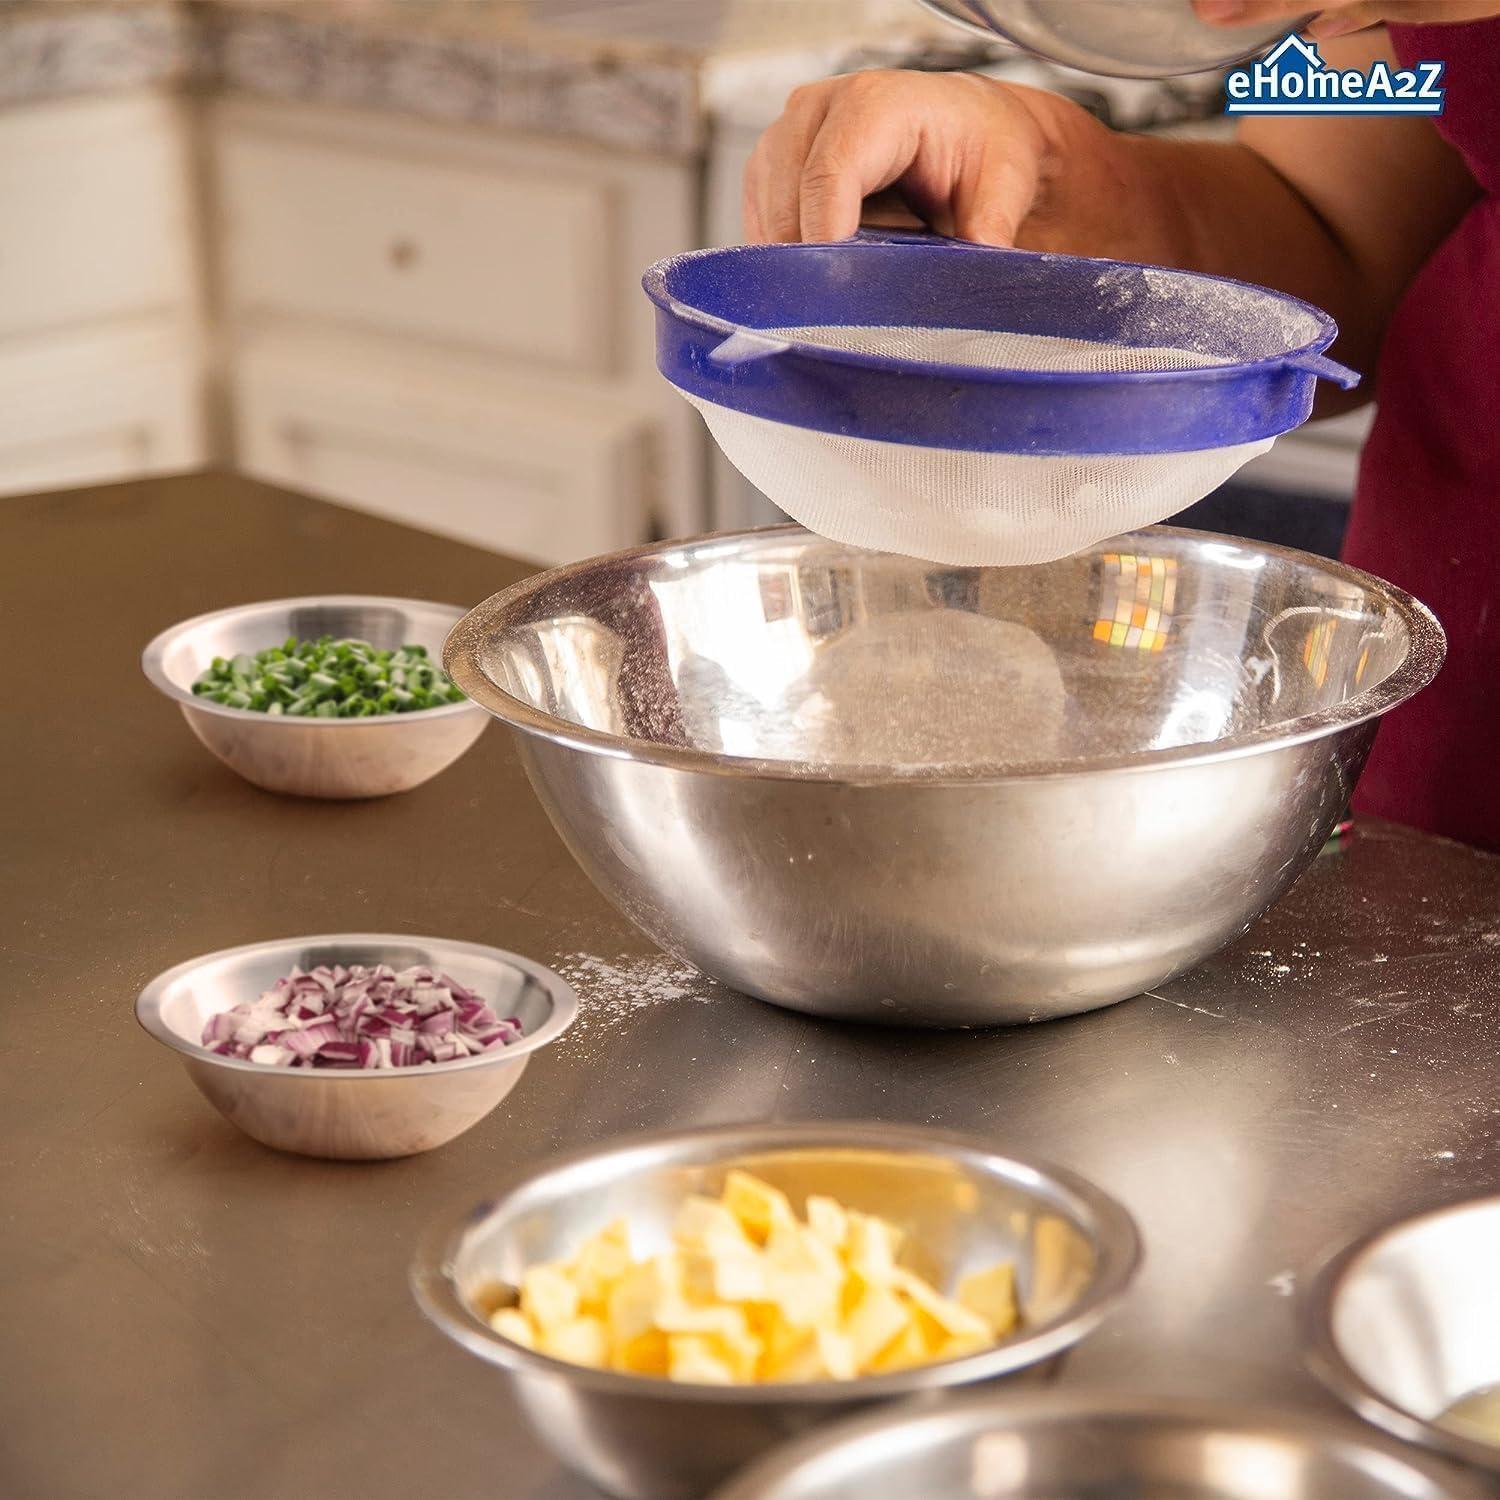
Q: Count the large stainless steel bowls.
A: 1